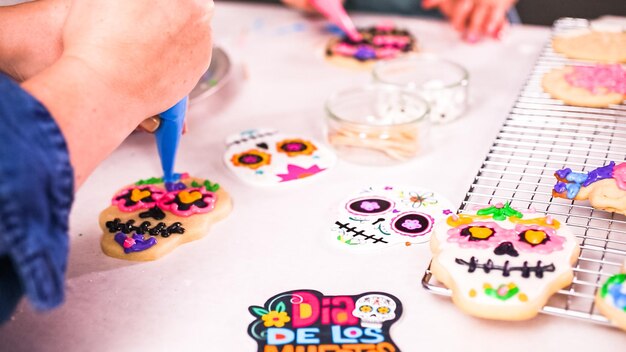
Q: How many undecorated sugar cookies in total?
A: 1